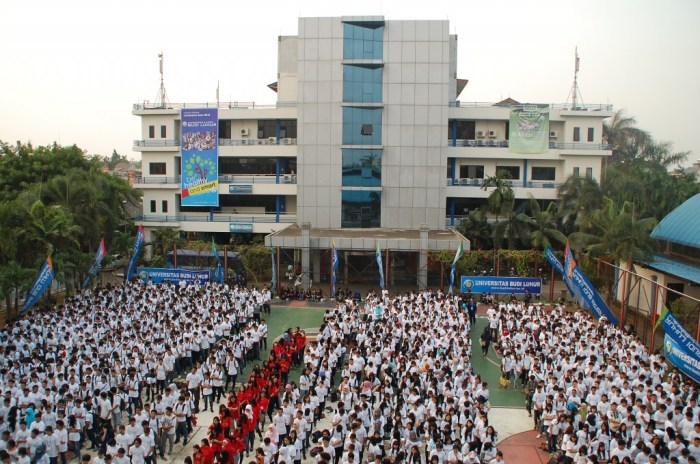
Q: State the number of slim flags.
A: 12